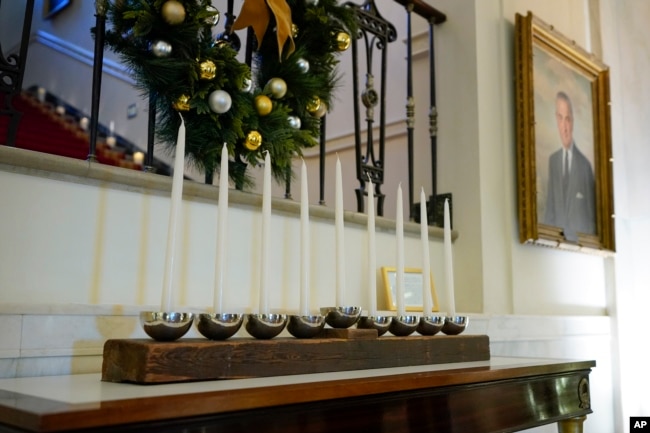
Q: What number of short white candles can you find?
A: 5